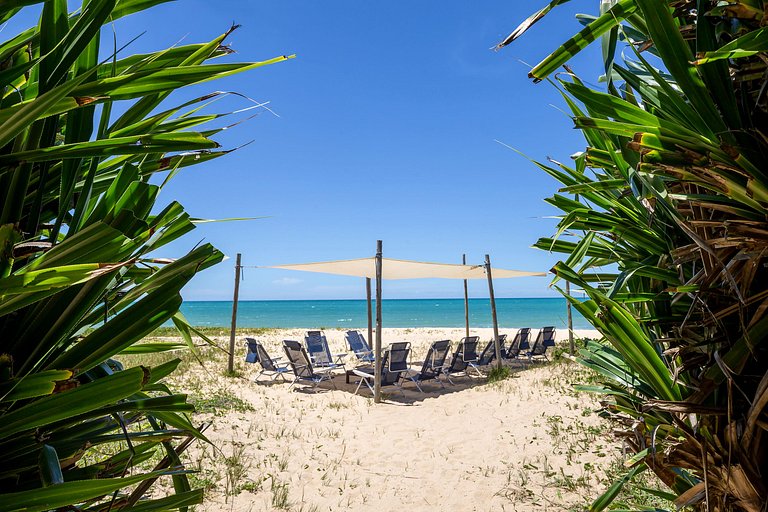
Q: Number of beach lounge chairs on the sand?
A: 10